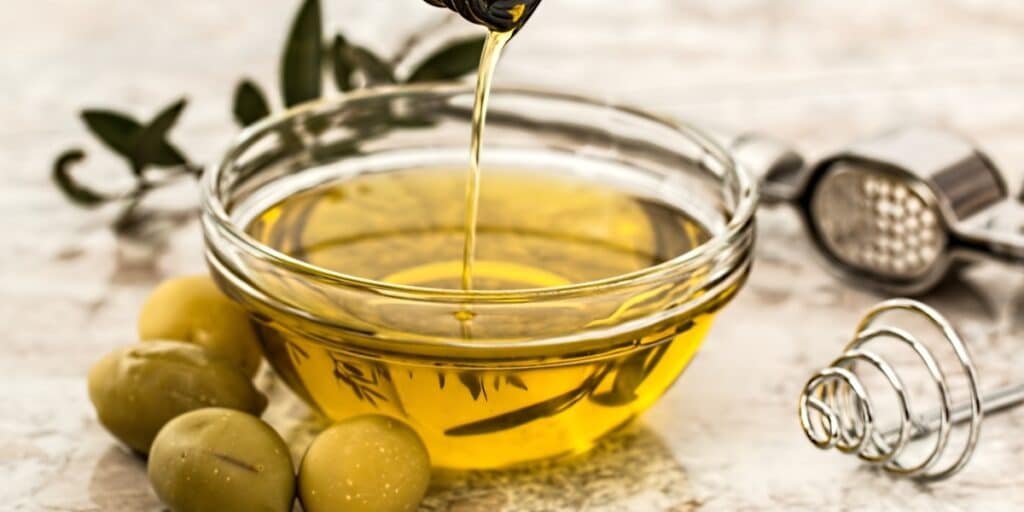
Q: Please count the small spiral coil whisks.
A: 1